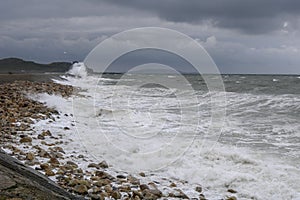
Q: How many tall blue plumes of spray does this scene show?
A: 0